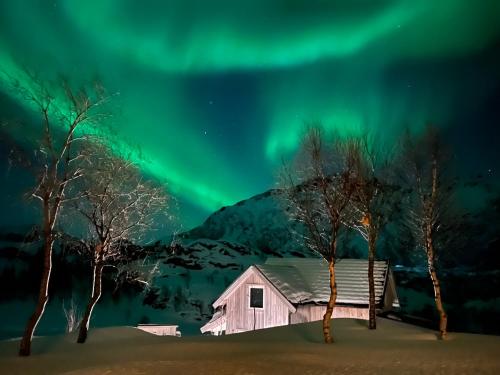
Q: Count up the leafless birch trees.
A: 5